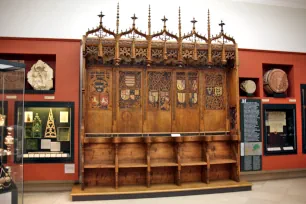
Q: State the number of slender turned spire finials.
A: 4